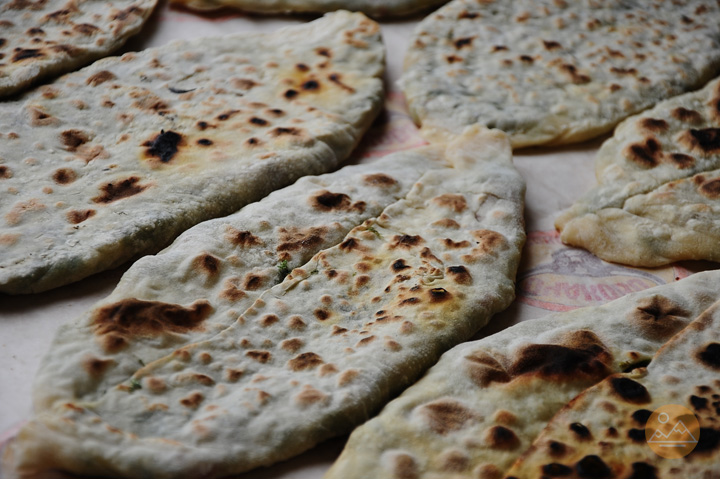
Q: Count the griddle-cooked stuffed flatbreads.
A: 7